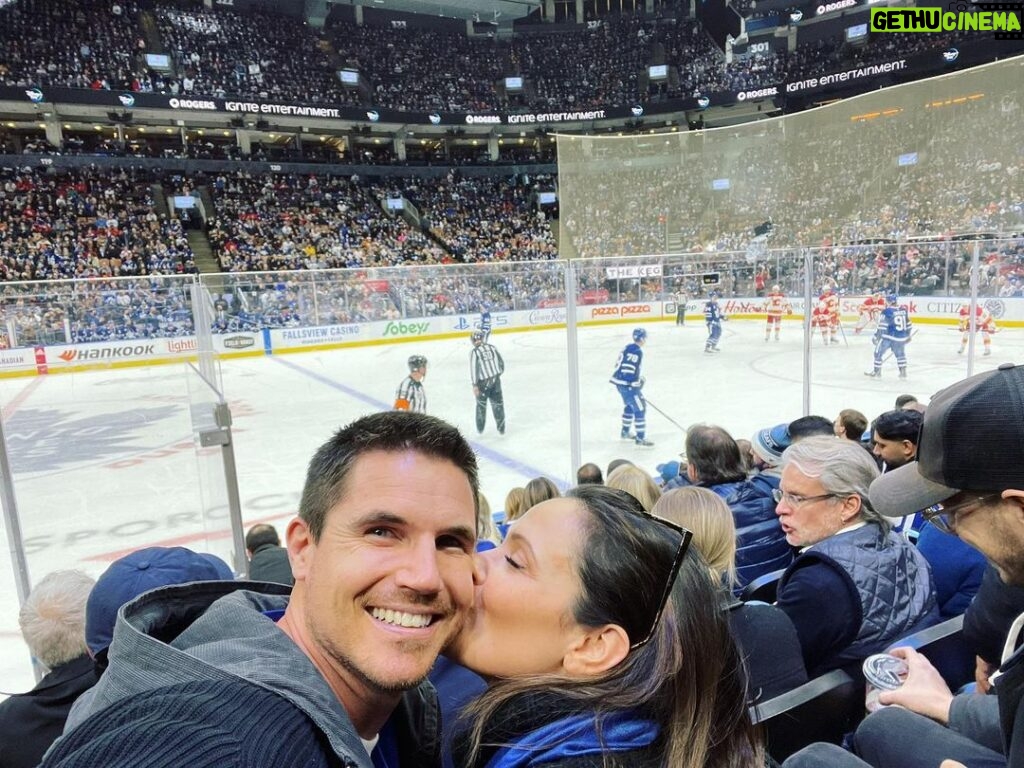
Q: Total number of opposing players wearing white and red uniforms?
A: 5